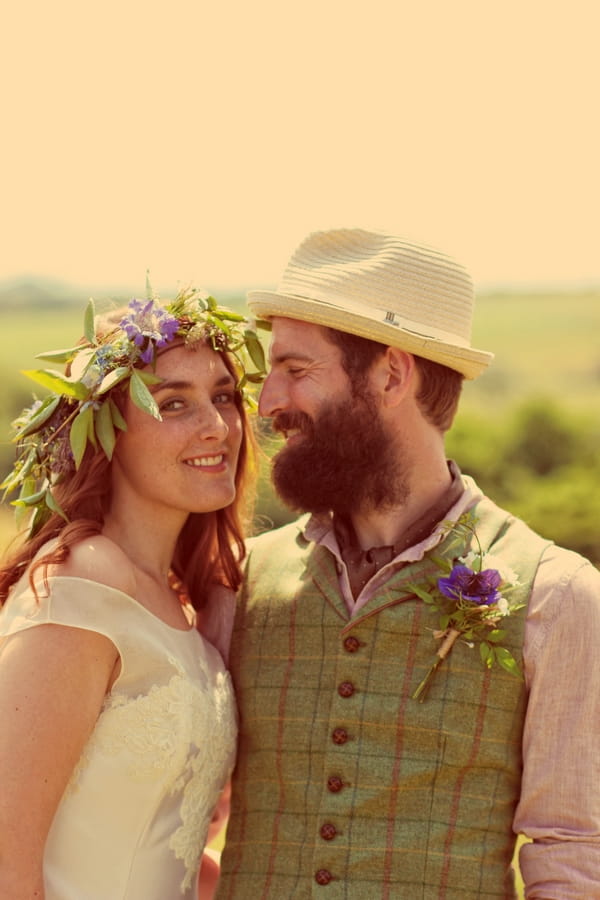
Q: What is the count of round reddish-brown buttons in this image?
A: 6